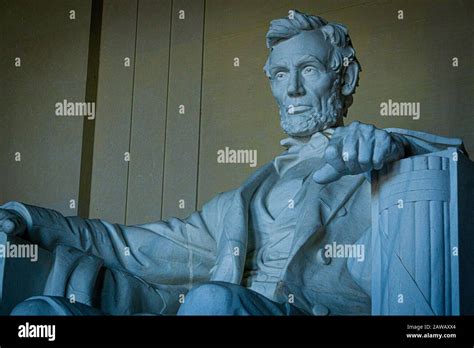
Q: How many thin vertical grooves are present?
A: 3